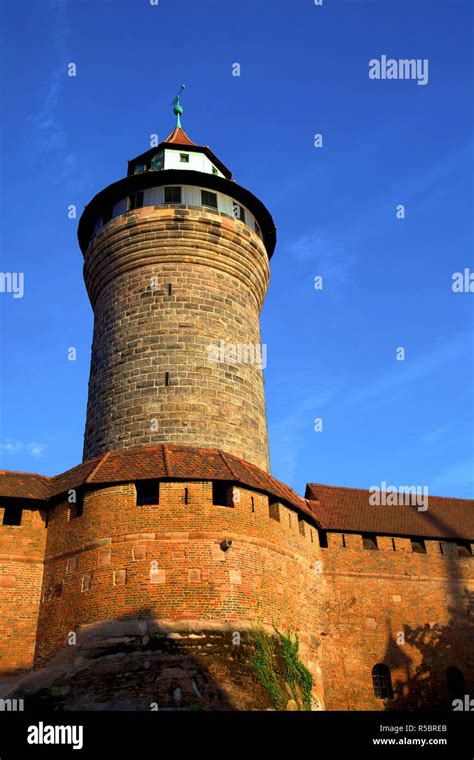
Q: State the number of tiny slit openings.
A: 9